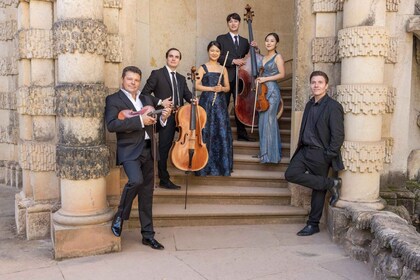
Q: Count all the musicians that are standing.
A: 6